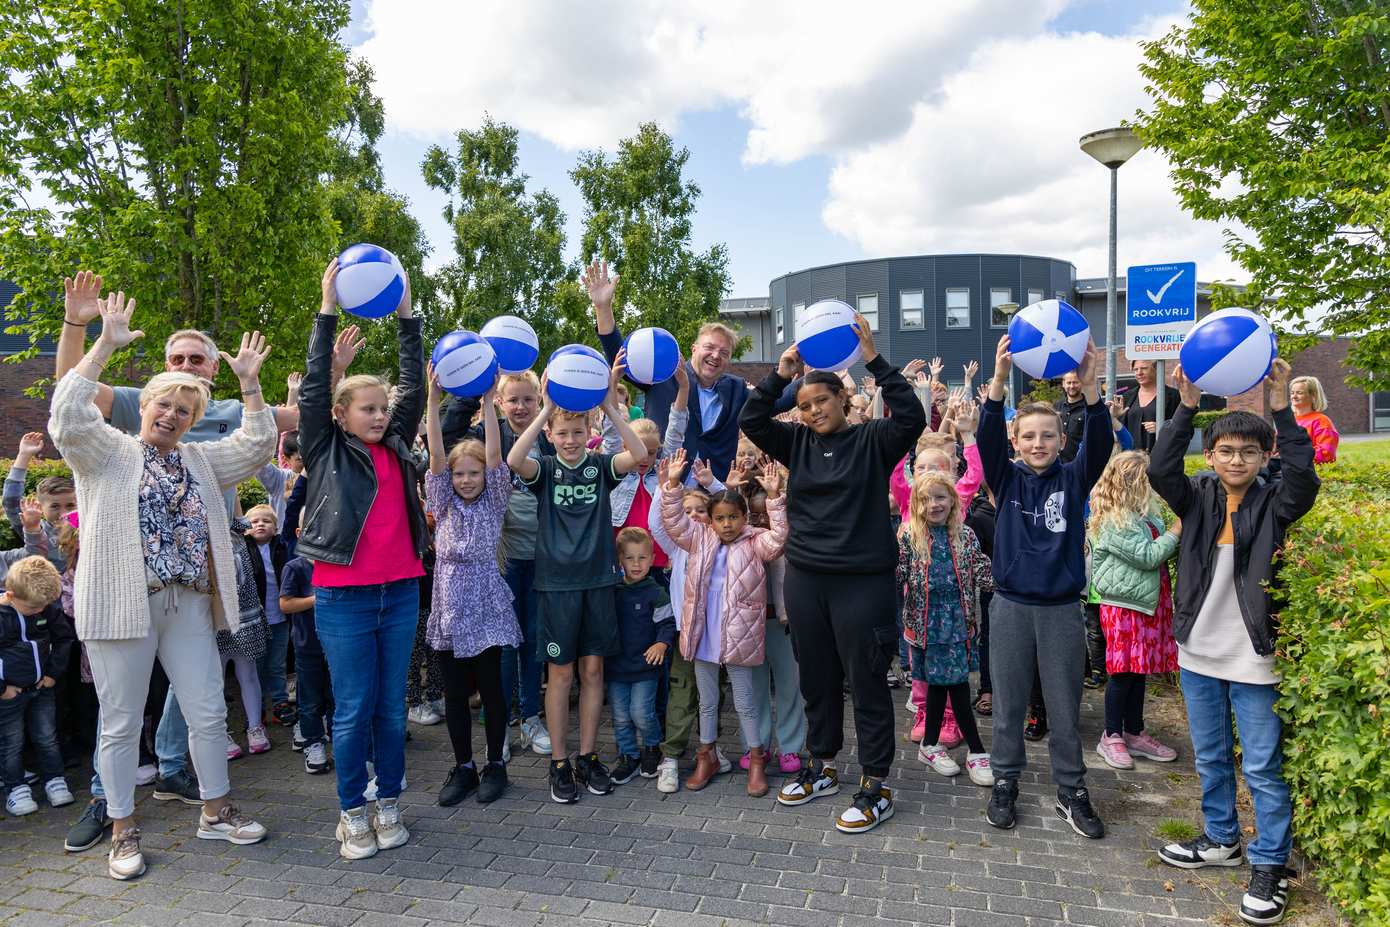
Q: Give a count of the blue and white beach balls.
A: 8